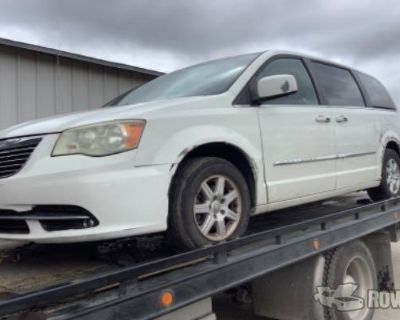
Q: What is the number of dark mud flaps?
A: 2